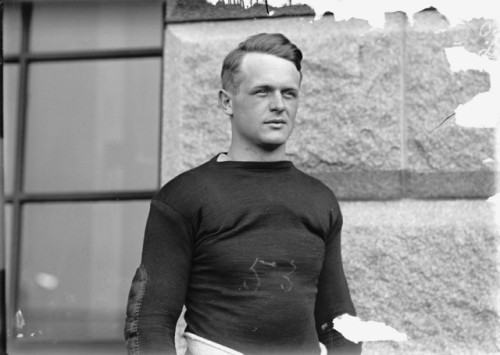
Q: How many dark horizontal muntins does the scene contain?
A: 2